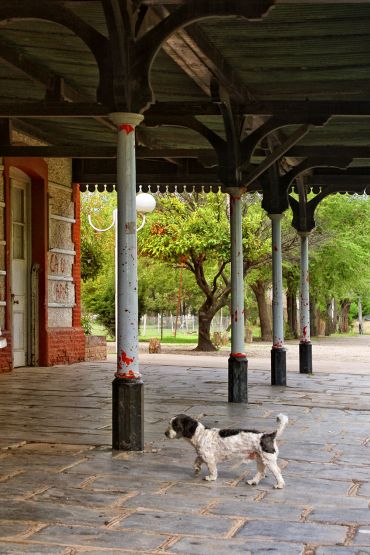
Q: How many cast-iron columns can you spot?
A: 4